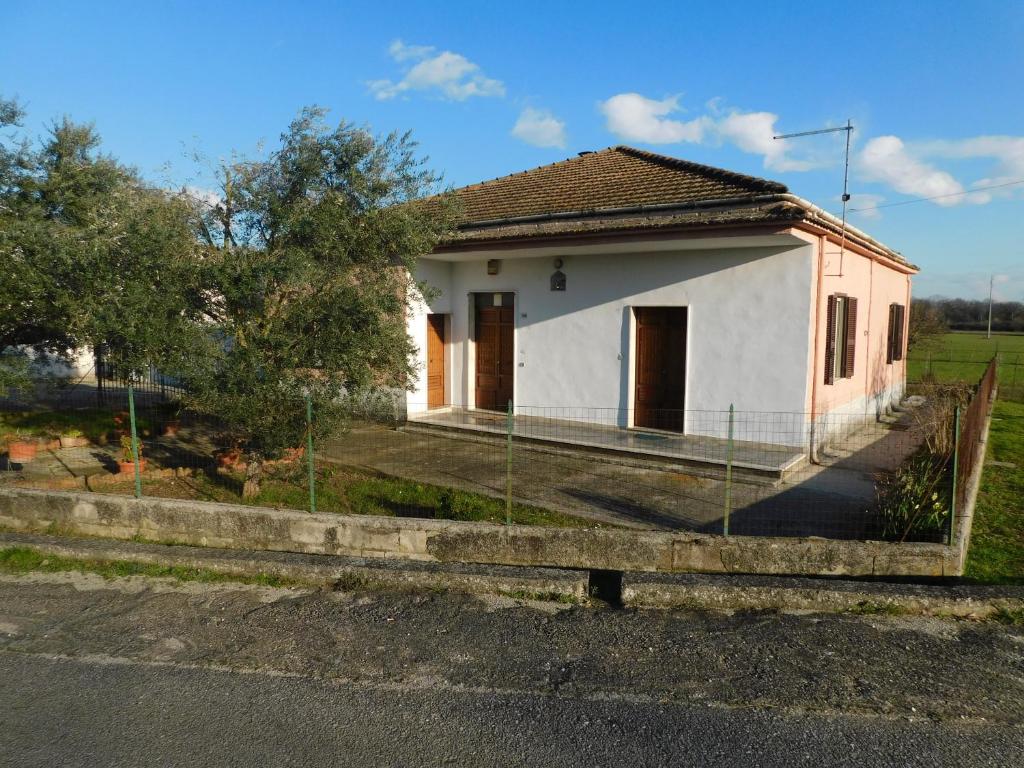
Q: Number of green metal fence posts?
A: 5